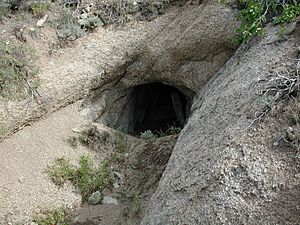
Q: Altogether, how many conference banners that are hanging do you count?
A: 0